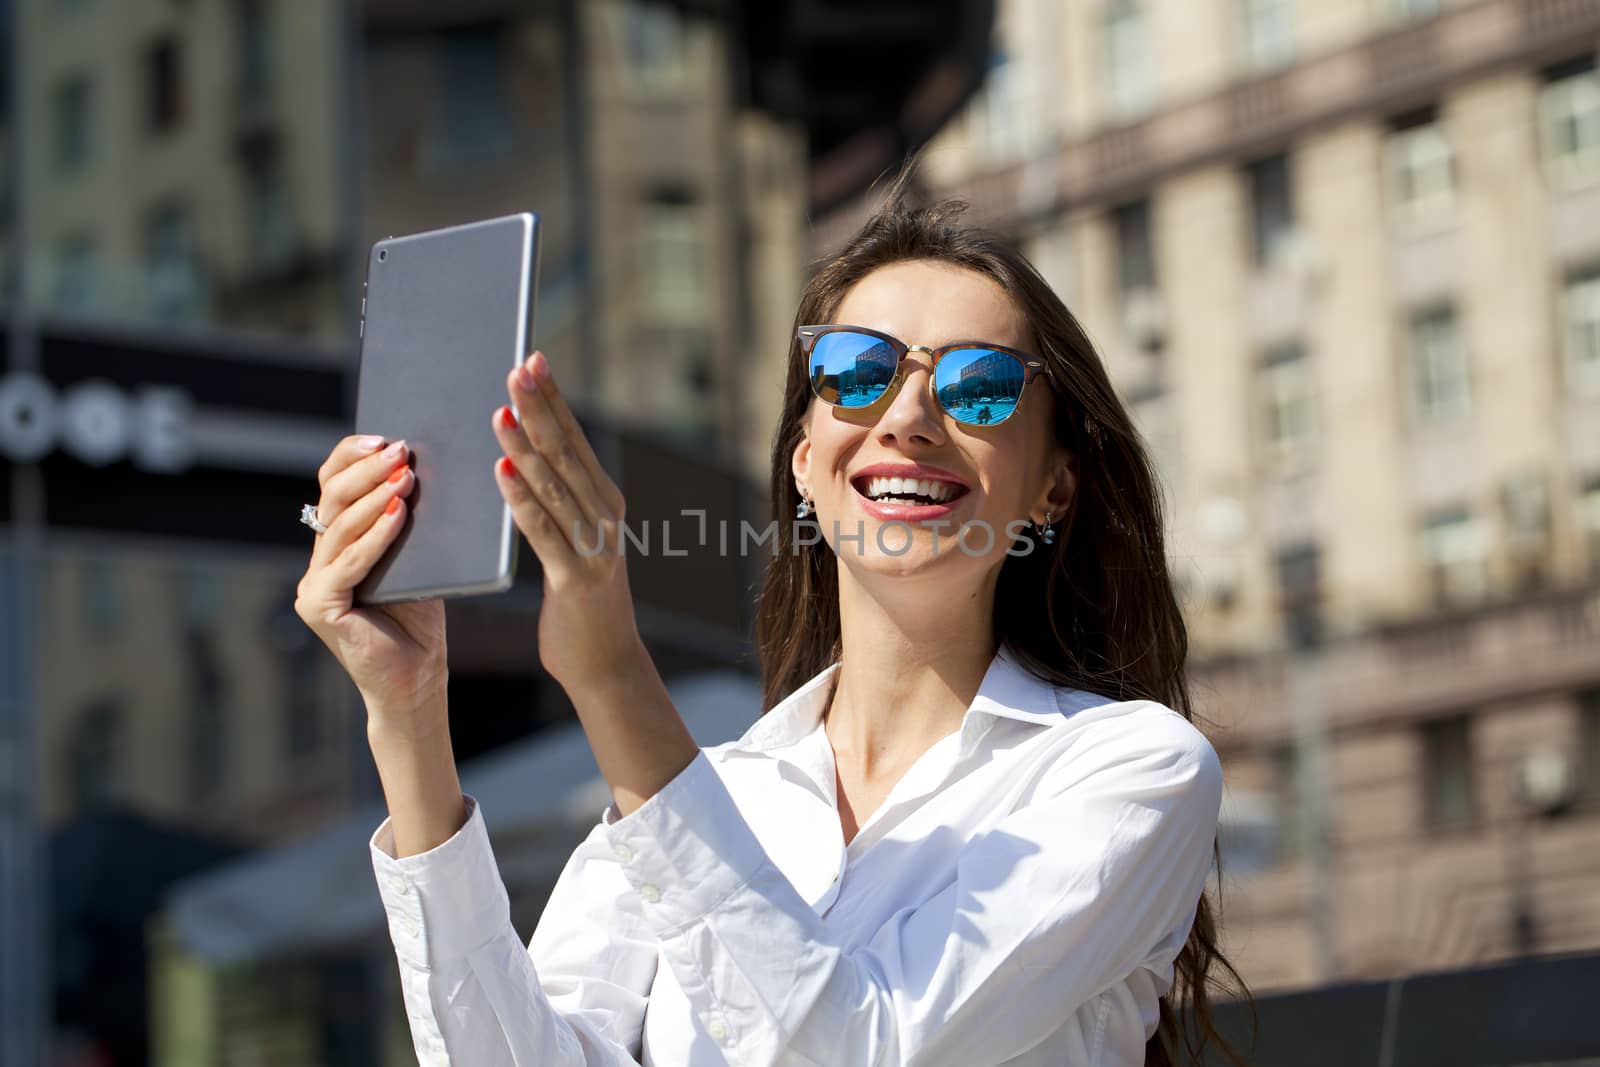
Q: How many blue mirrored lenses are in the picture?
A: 2